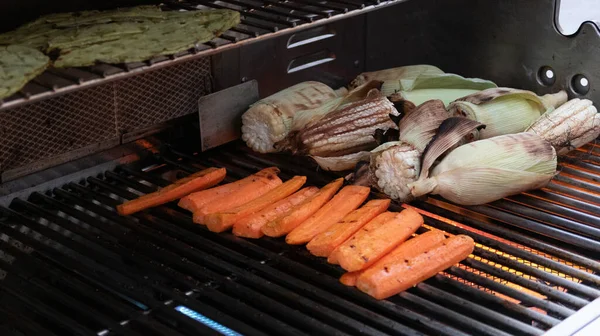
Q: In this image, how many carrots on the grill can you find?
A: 12